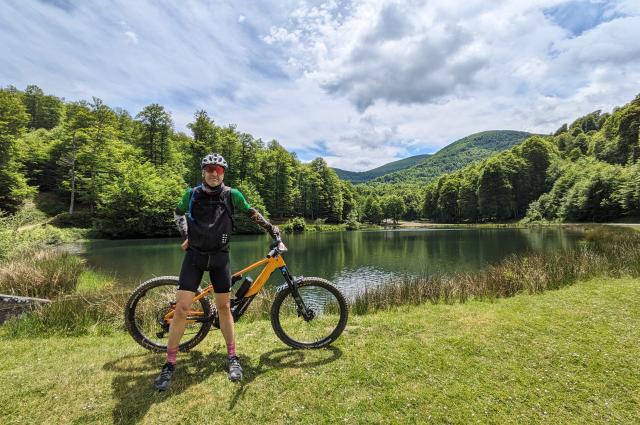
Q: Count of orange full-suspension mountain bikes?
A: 1